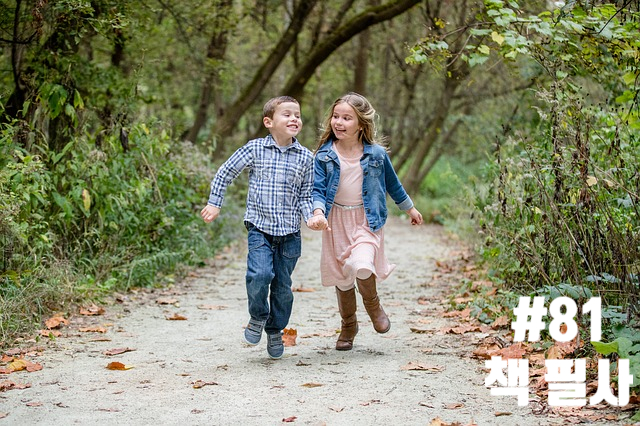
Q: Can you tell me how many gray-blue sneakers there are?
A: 2